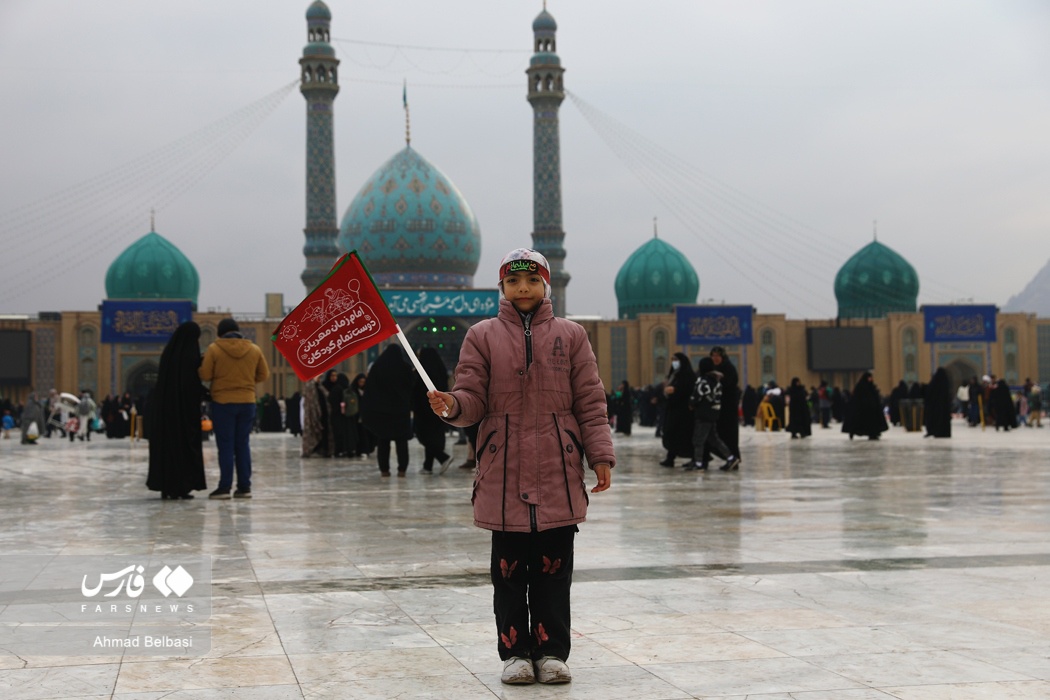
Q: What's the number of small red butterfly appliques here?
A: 4